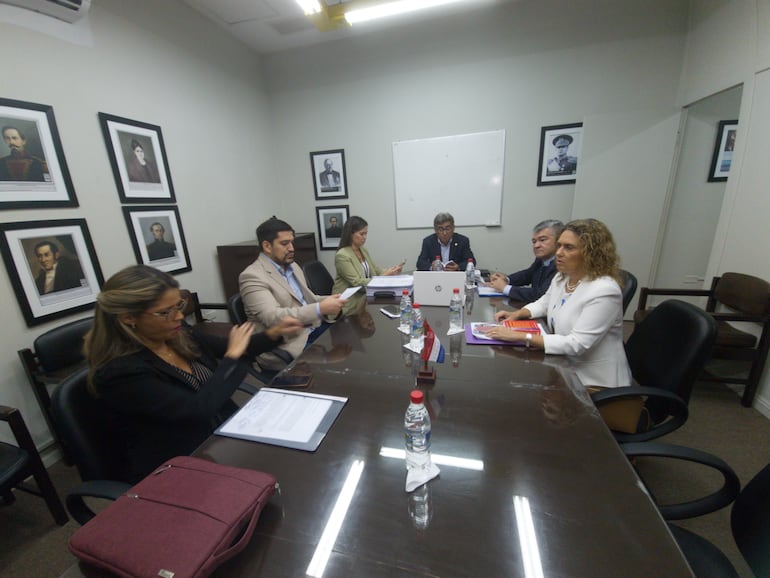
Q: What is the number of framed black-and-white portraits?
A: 2